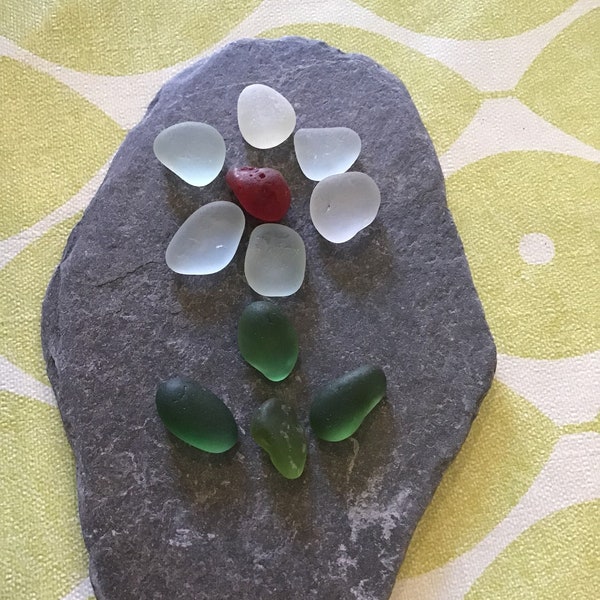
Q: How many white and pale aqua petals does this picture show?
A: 6